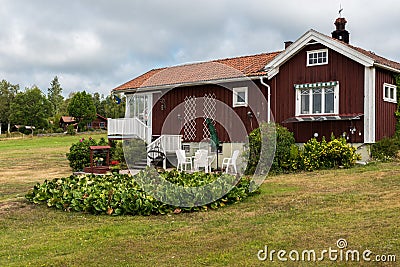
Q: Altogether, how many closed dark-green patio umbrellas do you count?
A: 1